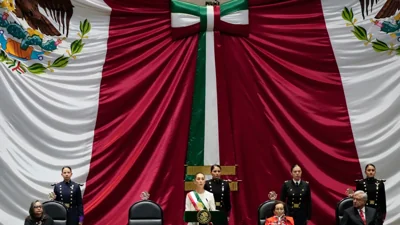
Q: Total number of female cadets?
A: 4